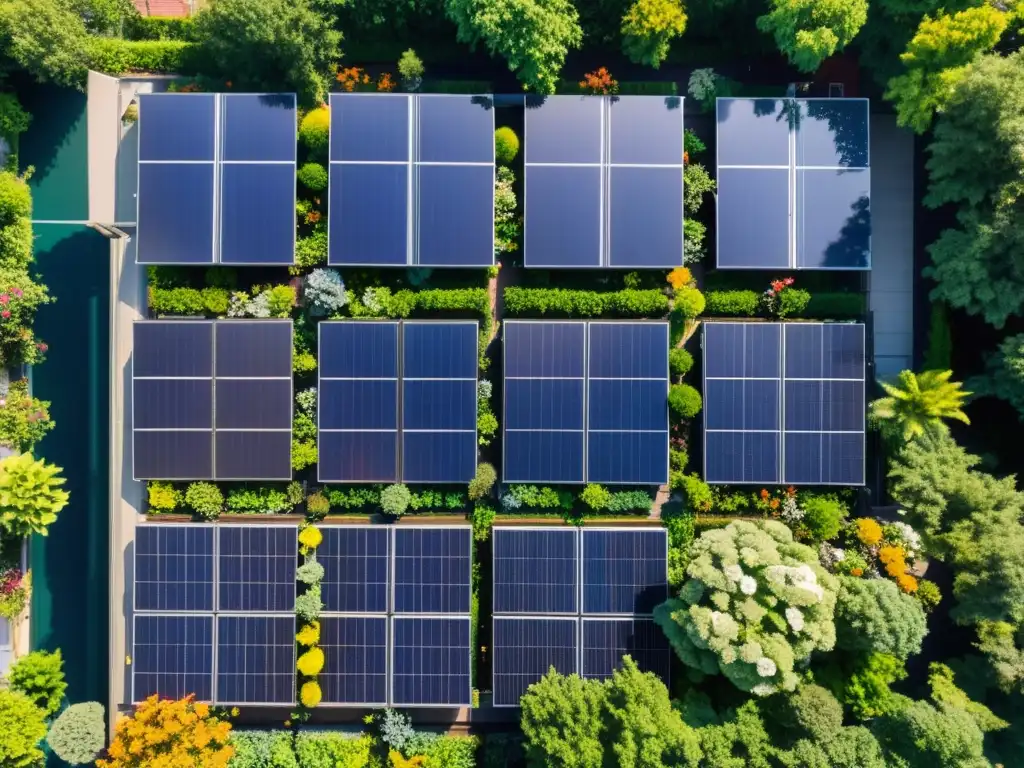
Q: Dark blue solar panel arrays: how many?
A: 11